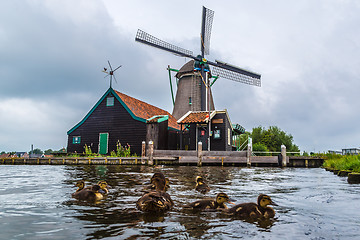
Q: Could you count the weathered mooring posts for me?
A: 5